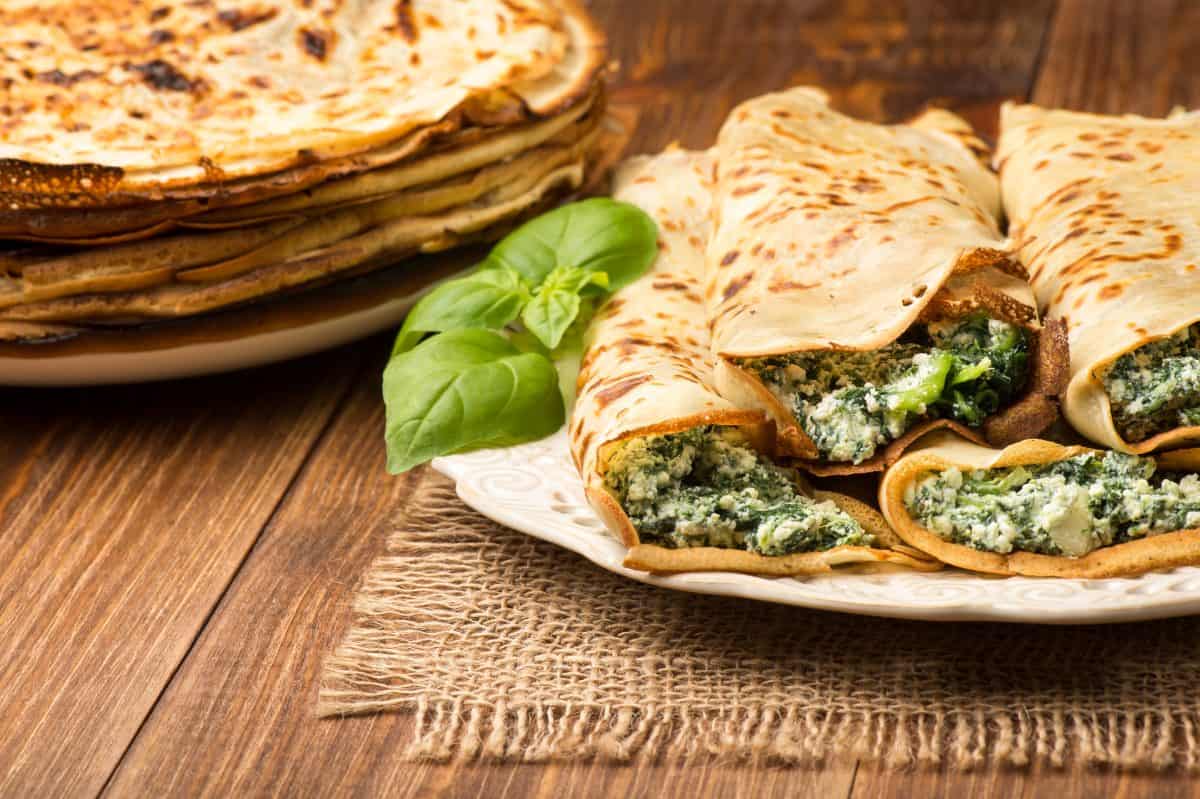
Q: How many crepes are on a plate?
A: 4